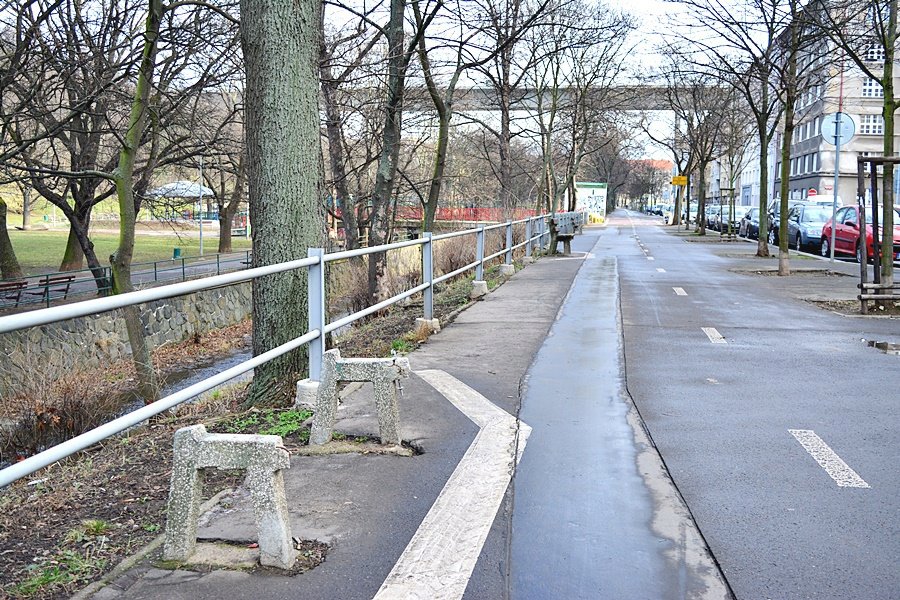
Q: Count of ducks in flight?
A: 0